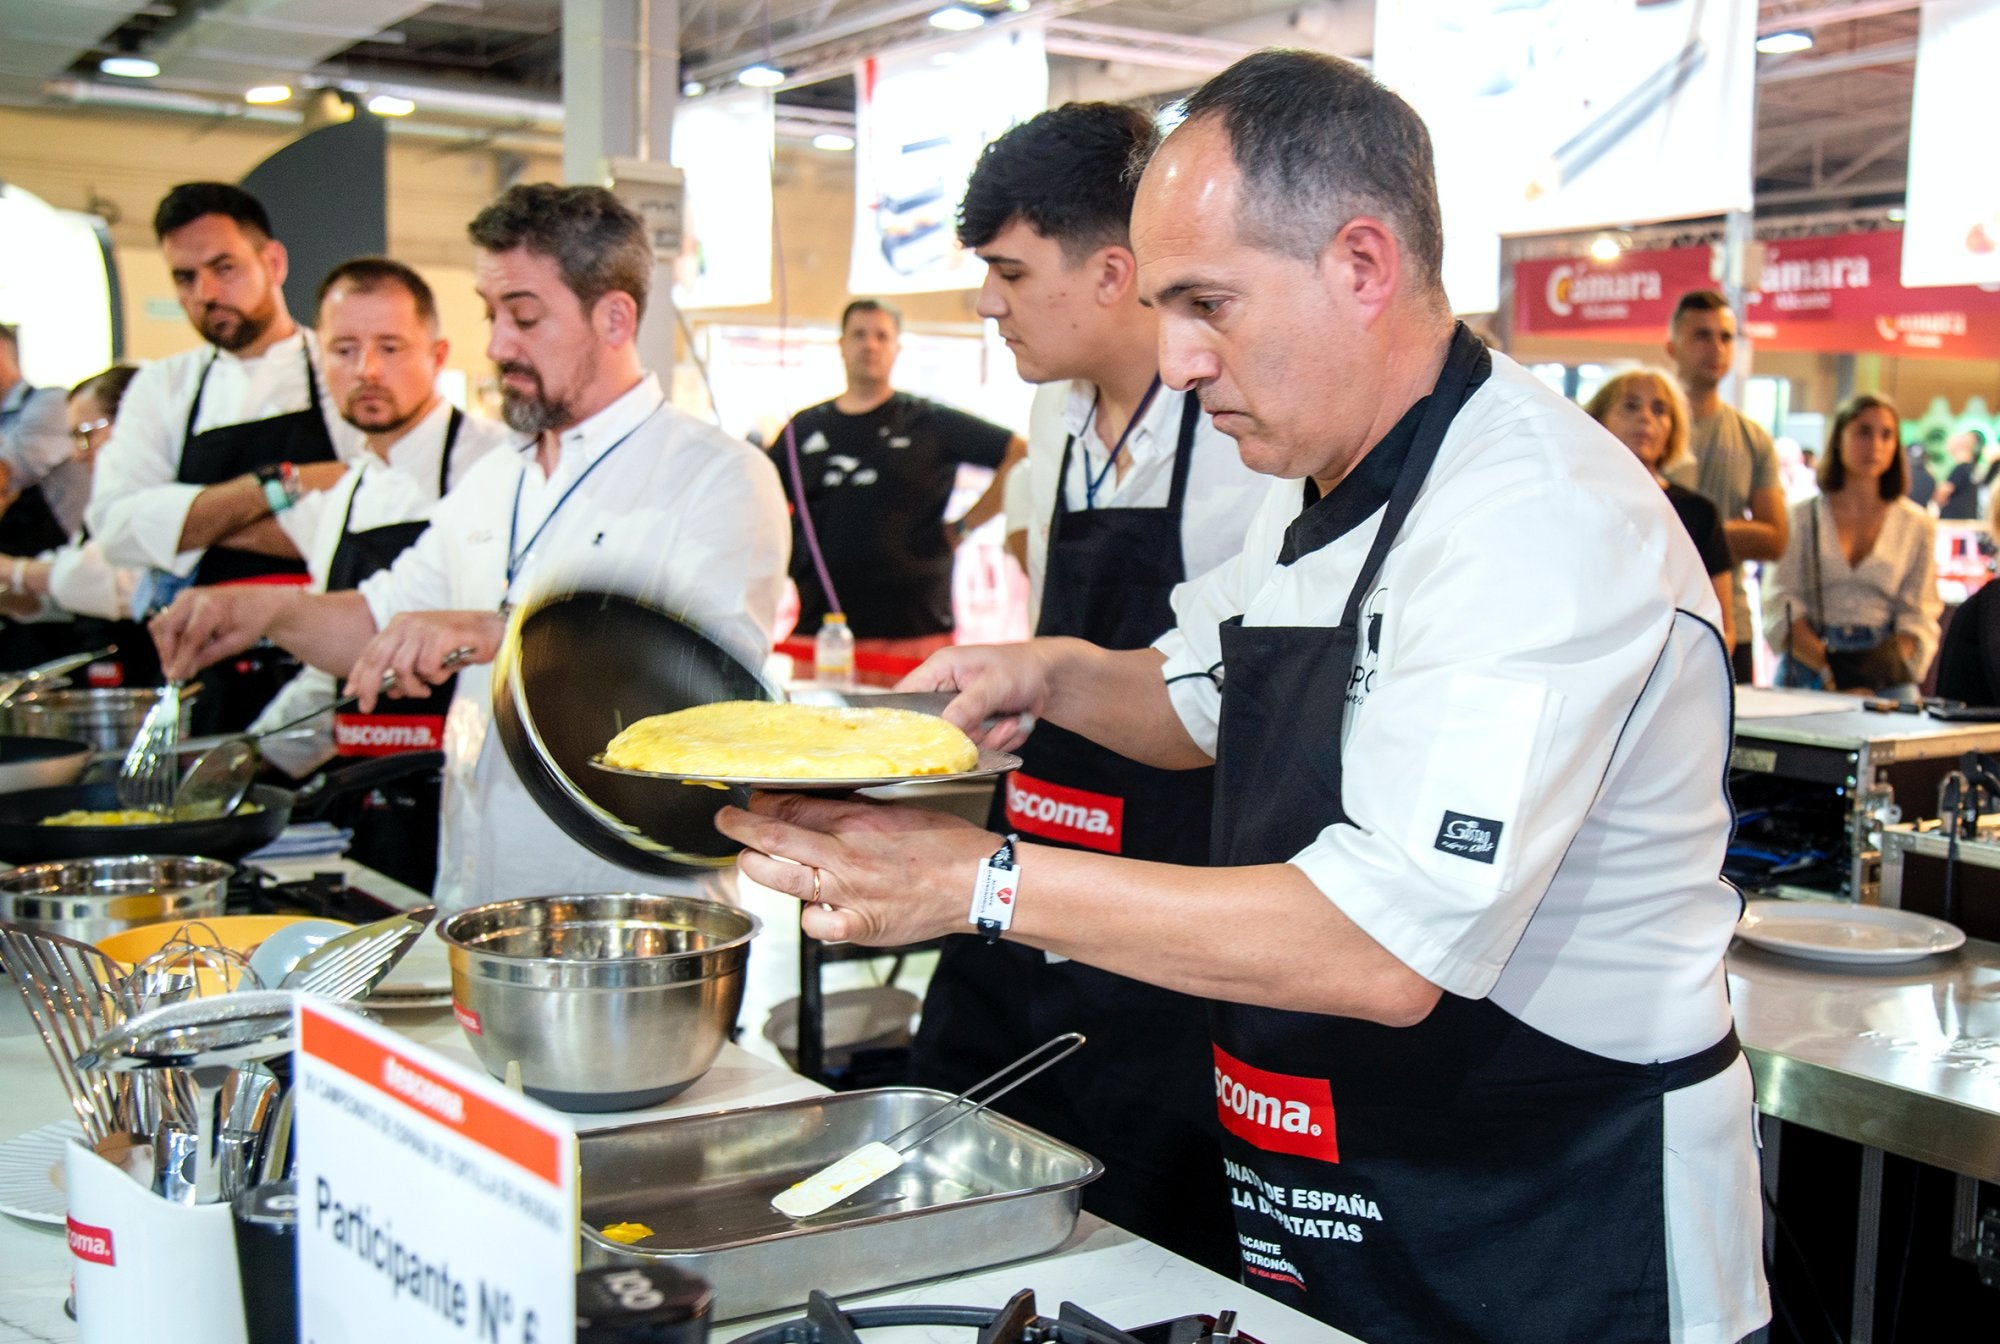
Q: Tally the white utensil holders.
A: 1